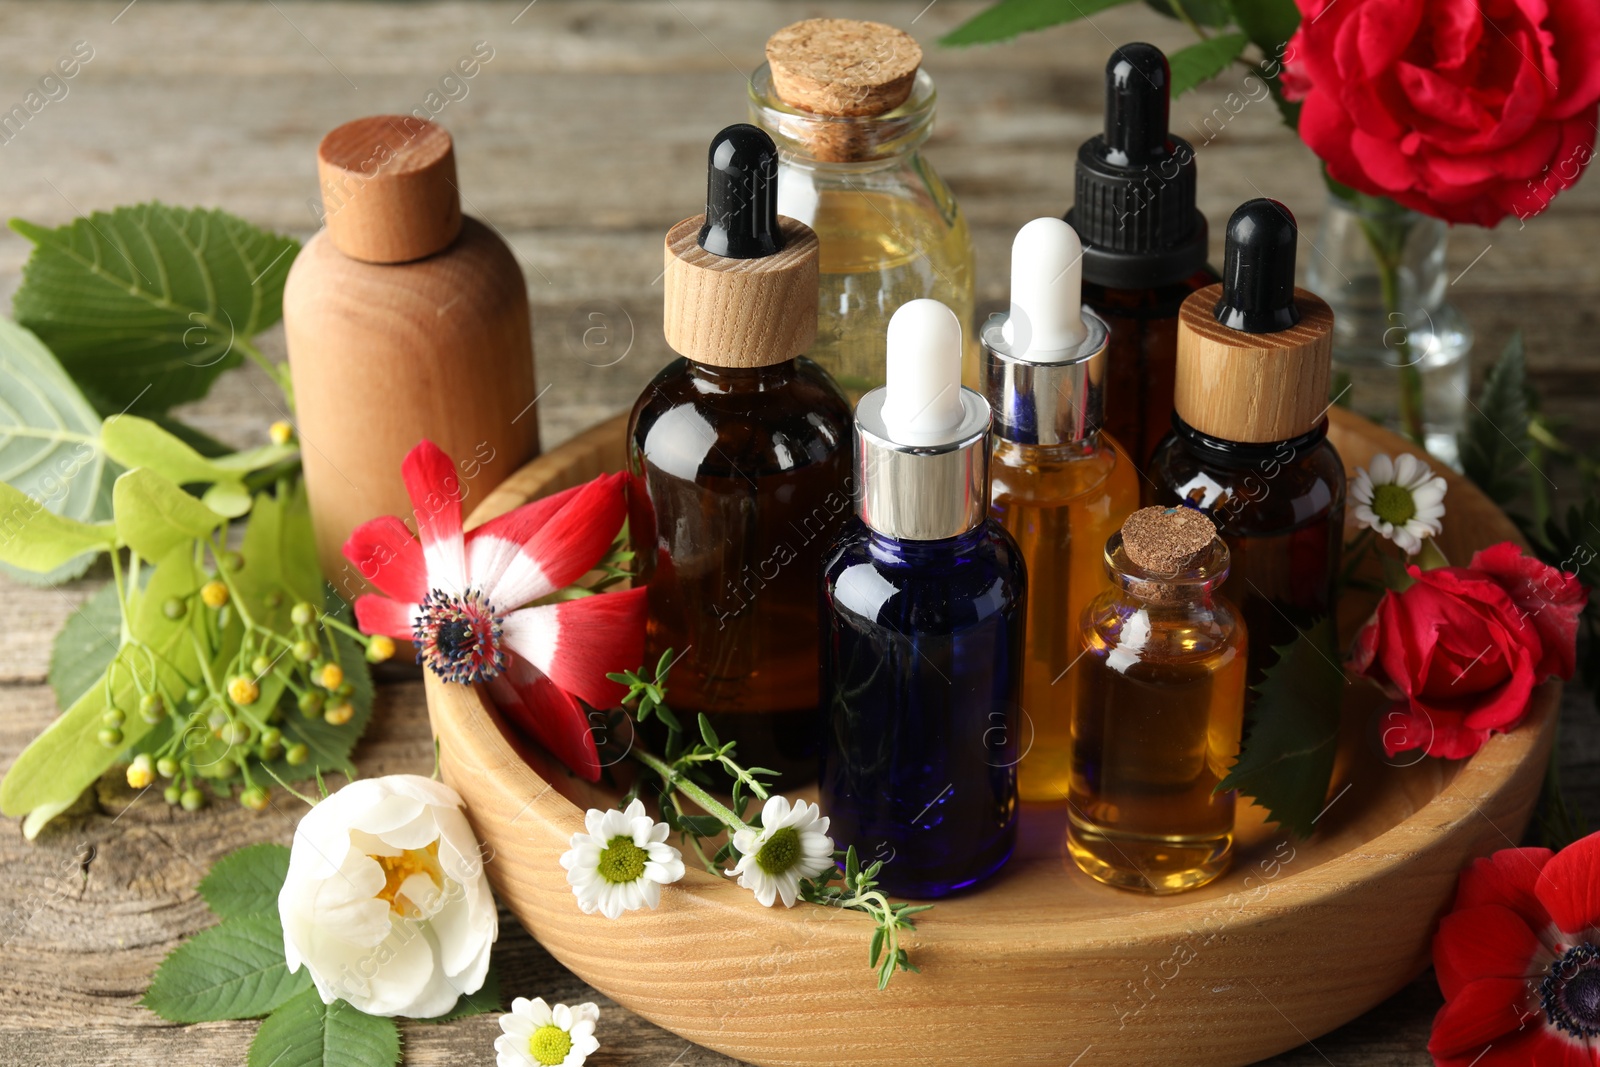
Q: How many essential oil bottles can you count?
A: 8